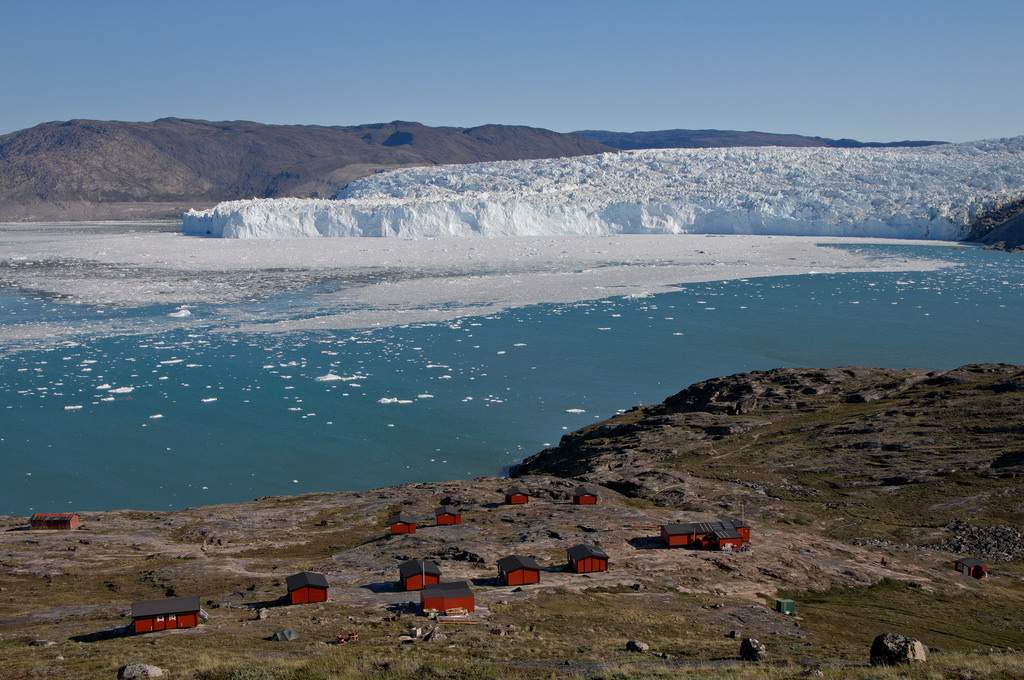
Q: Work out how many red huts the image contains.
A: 13